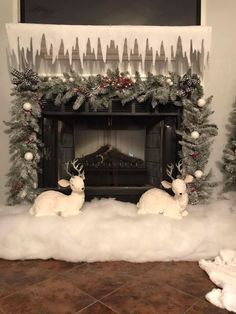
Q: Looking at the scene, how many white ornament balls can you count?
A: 5